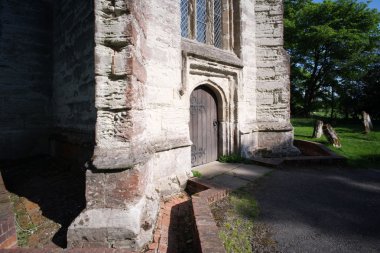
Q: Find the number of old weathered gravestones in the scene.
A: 3